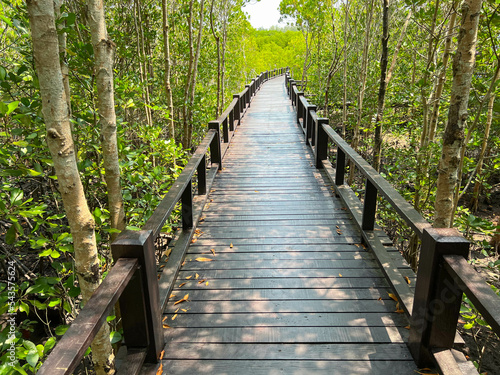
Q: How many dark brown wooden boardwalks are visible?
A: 1